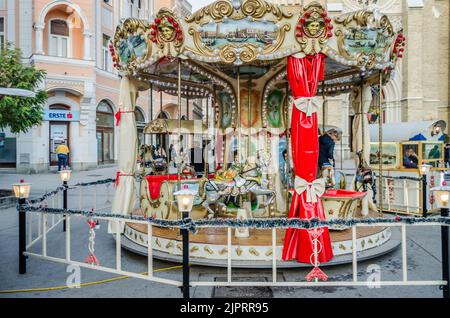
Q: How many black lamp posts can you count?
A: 5